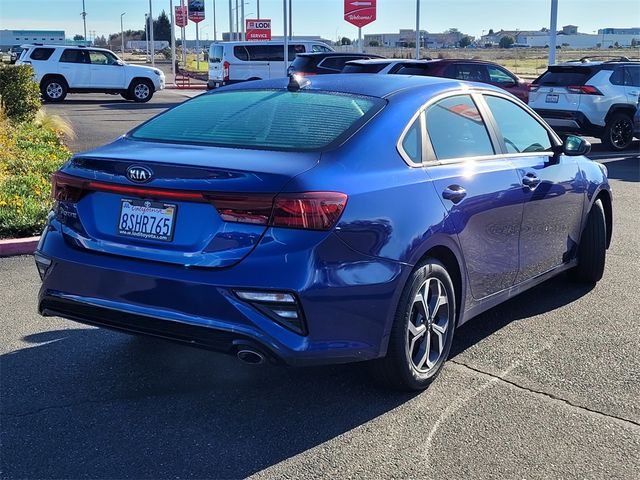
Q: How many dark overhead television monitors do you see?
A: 0